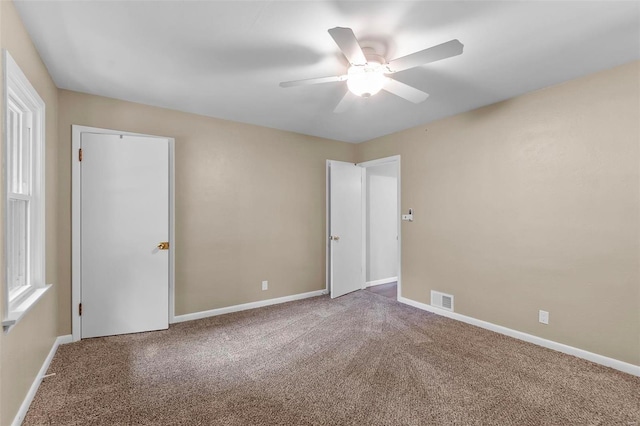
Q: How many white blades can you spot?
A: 5